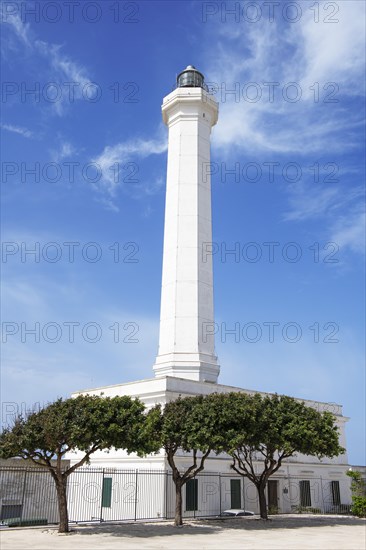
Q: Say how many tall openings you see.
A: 6